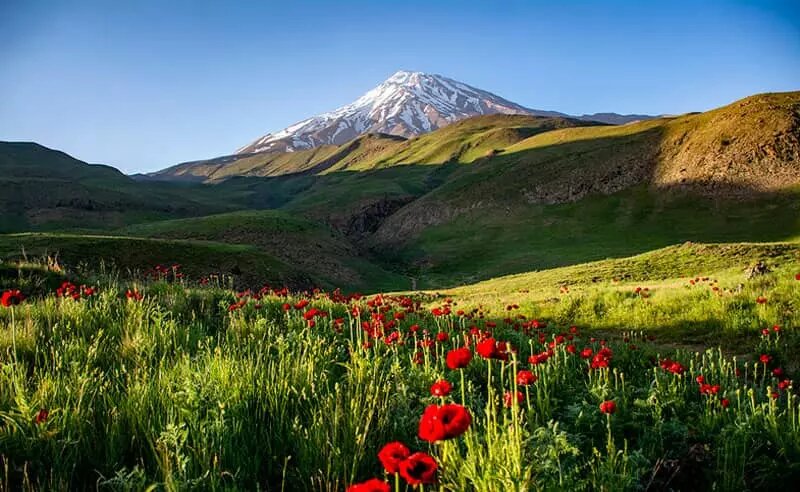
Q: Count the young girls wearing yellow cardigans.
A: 0